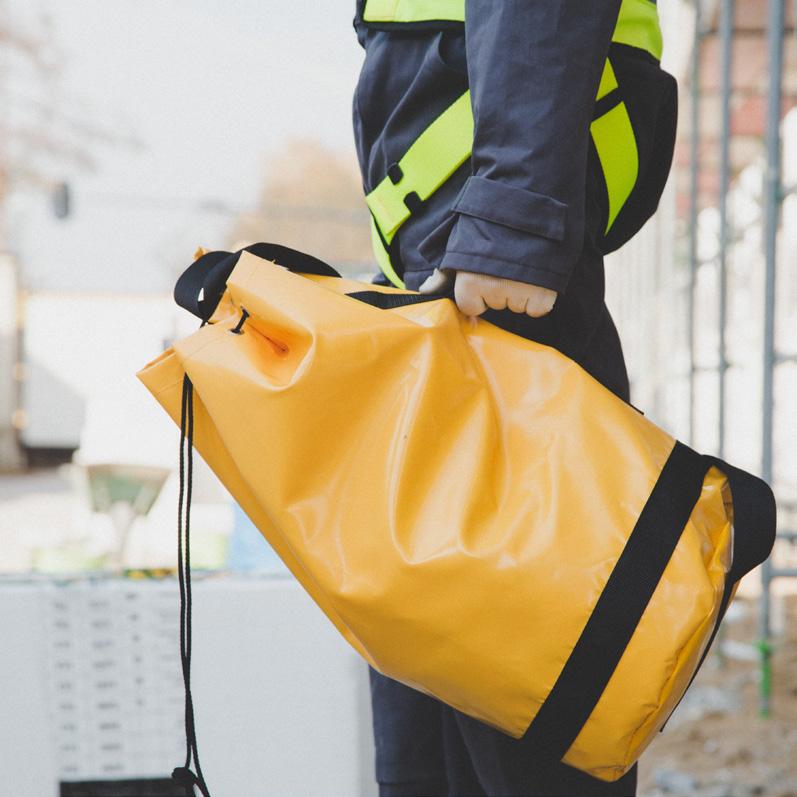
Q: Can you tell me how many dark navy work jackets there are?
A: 1